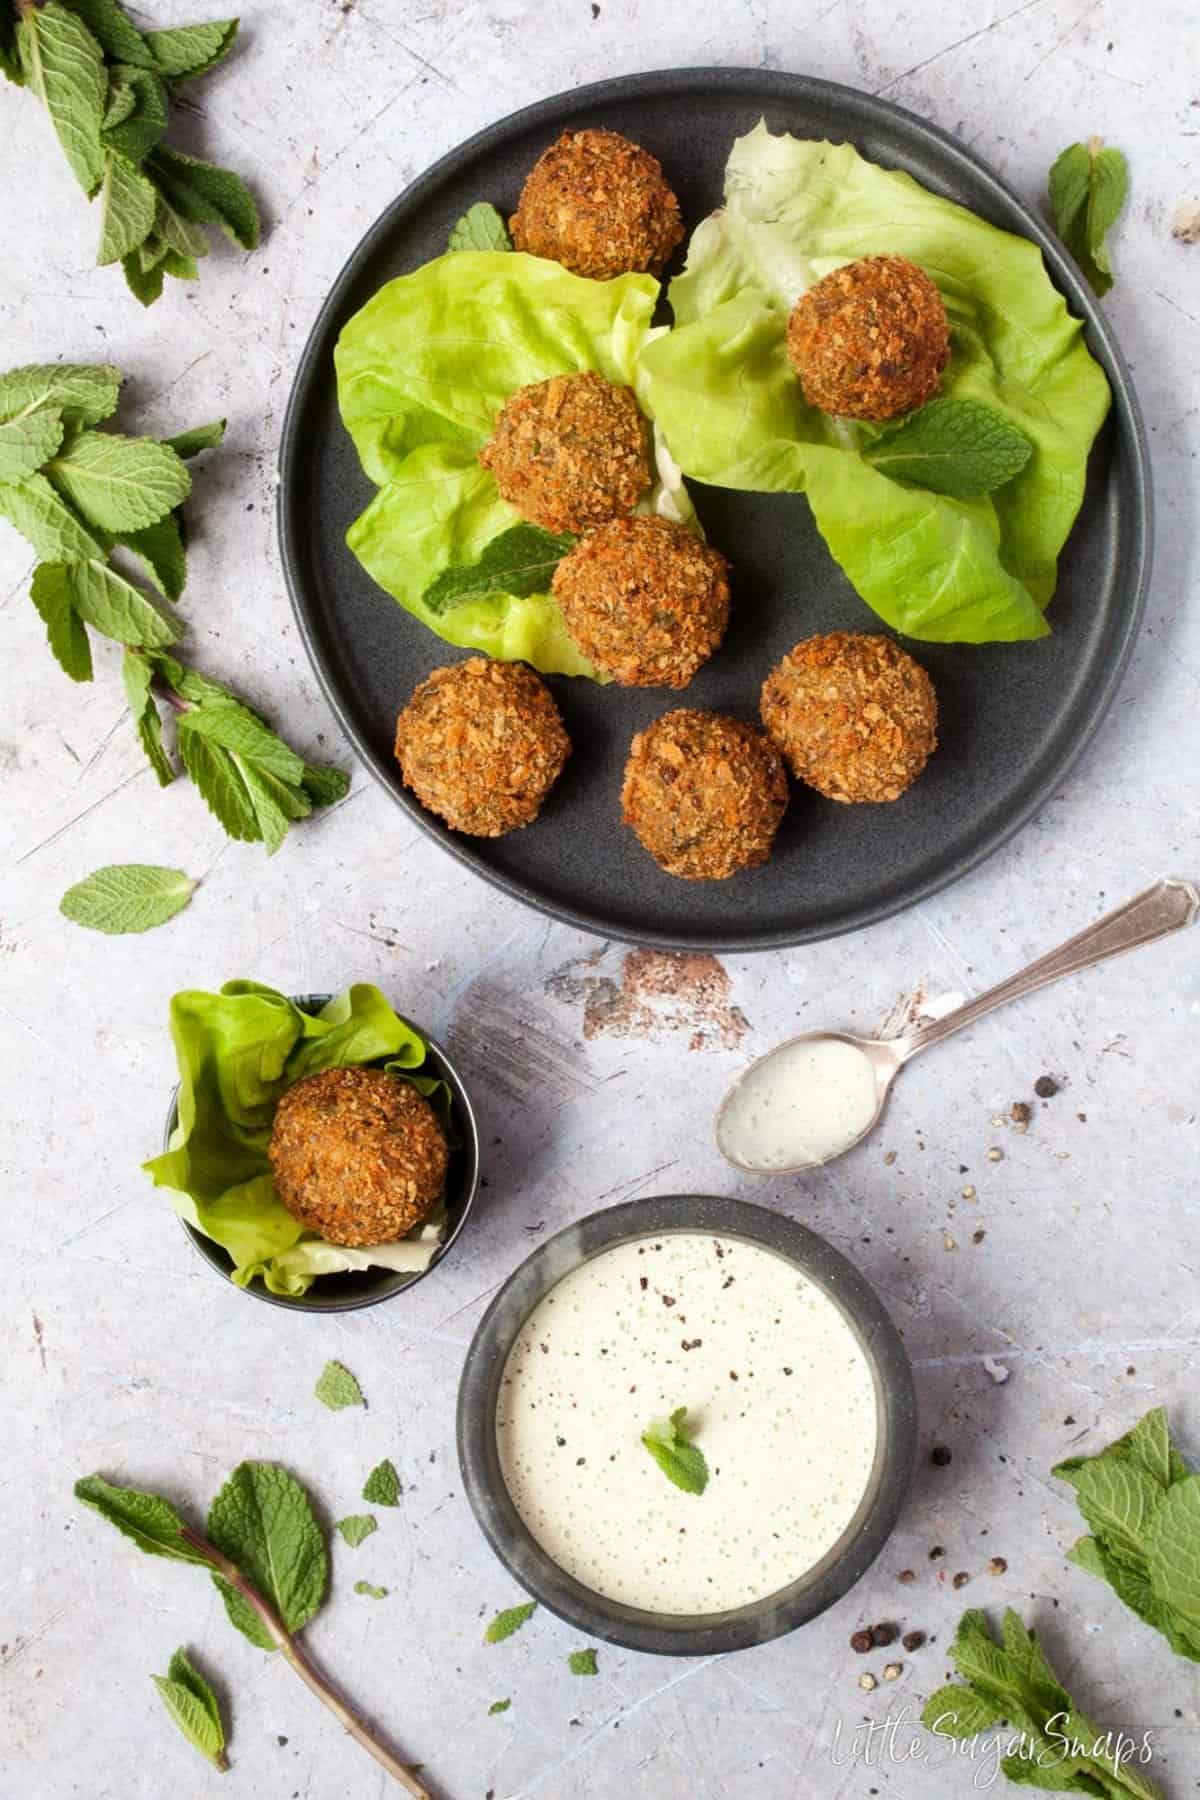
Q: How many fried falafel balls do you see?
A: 8